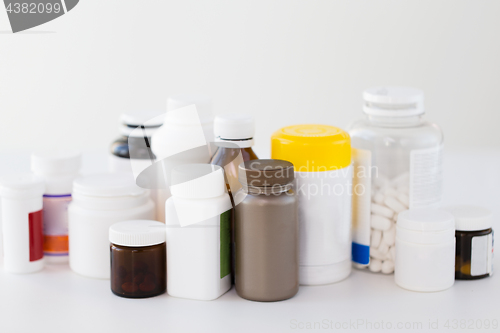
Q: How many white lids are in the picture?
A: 11